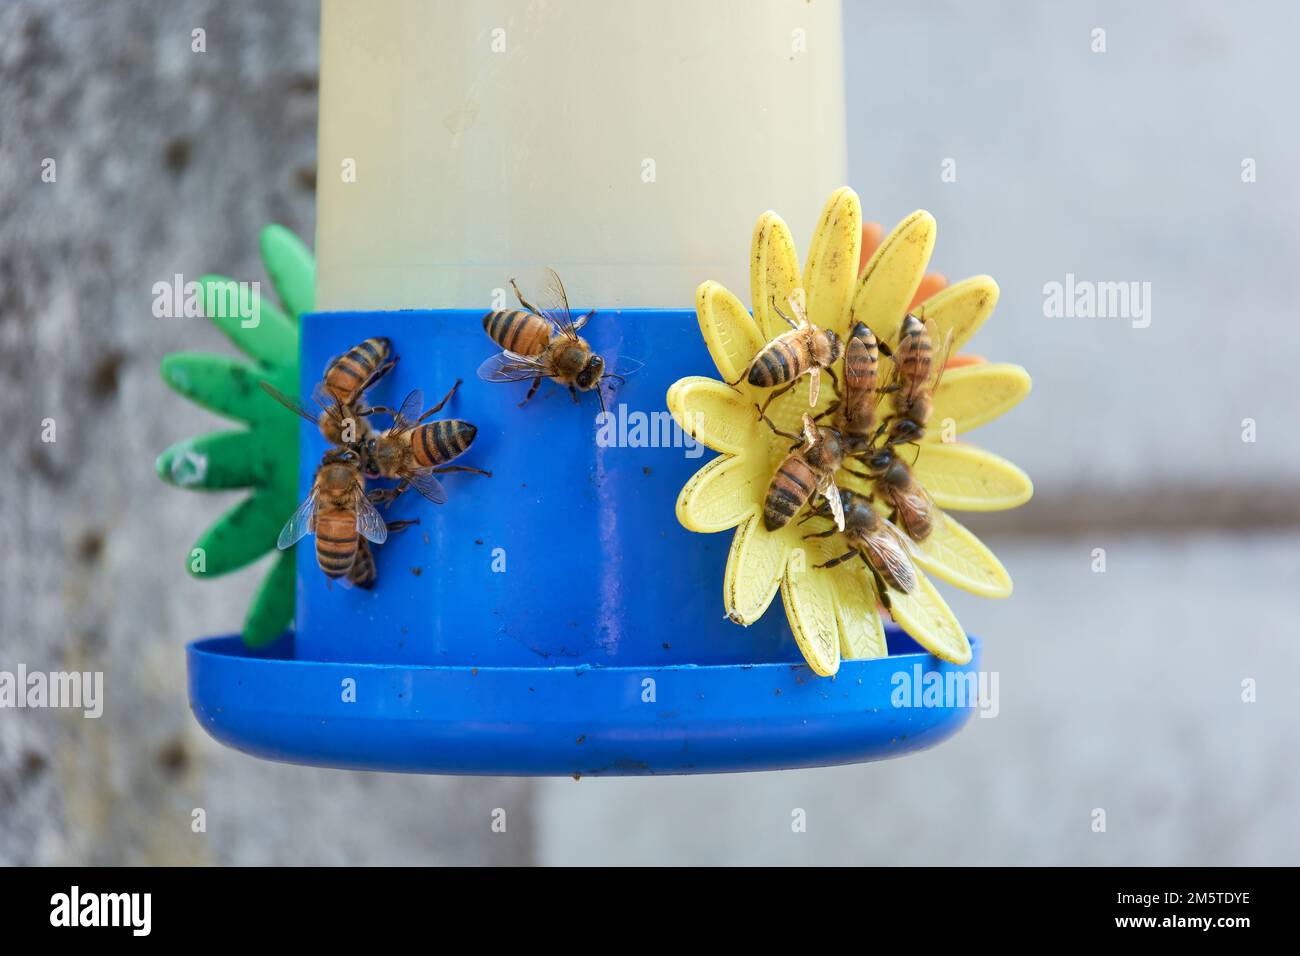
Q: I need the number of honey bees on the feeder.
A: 11